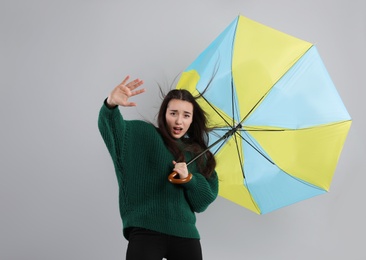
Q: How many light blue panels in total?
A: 4